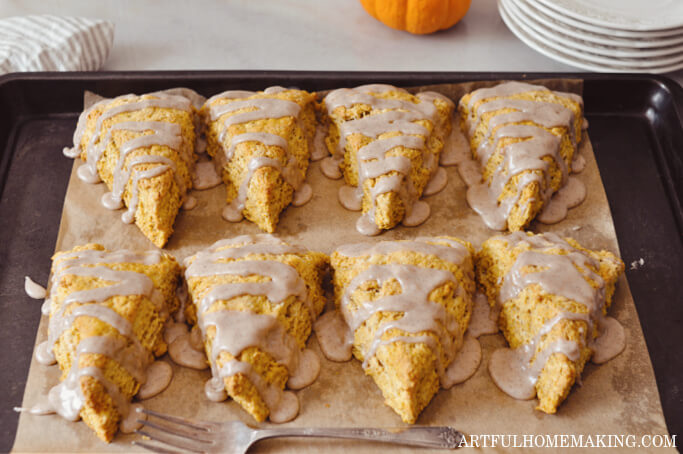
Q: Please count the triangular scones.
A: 8